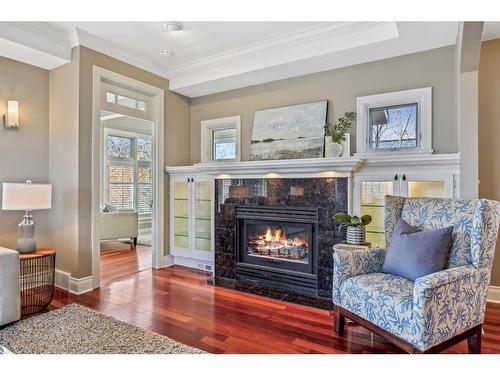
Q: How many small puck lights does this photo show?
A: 3